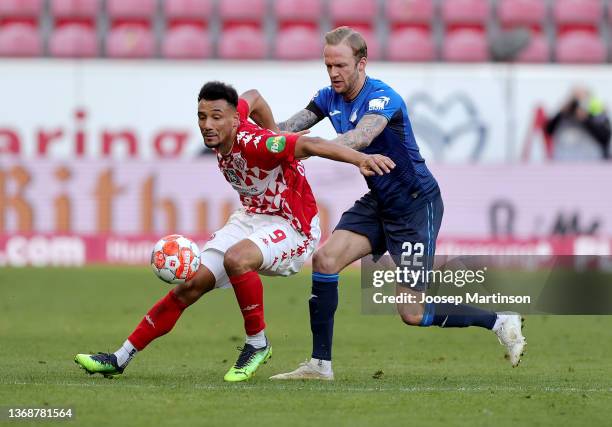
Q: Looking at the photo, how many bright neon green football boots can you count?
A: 2